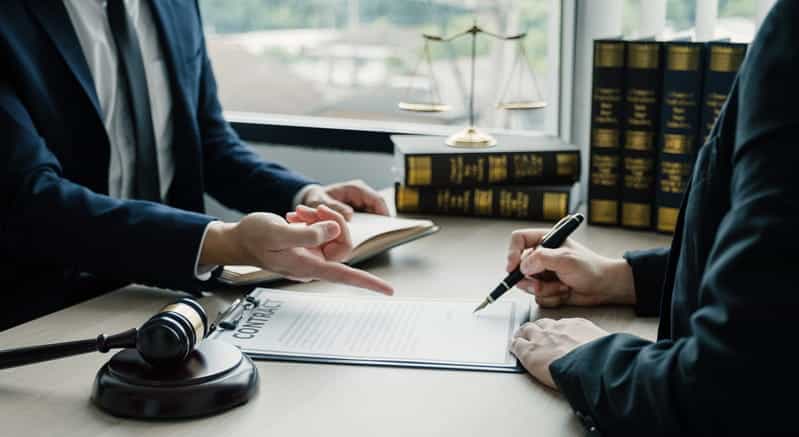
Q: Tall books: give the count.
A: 4